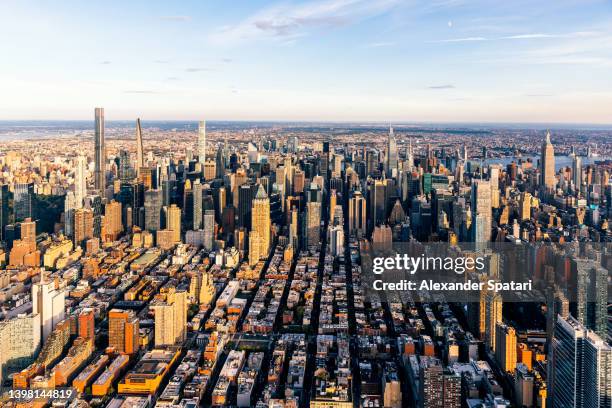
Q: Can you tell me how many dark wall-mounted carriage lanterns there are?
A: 0